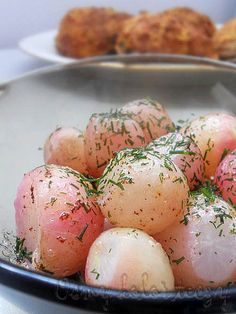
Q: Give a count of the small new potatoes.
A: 10